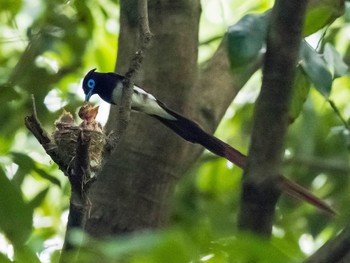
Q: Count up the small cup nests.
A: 1